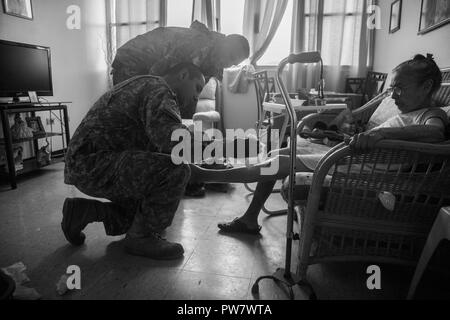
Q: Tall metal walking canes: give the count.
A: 1